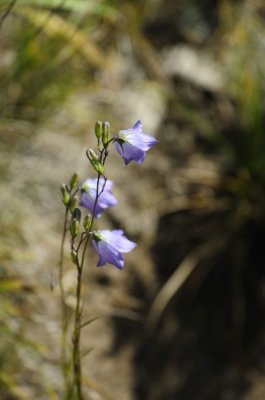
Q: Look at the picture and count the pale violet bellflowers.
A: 3